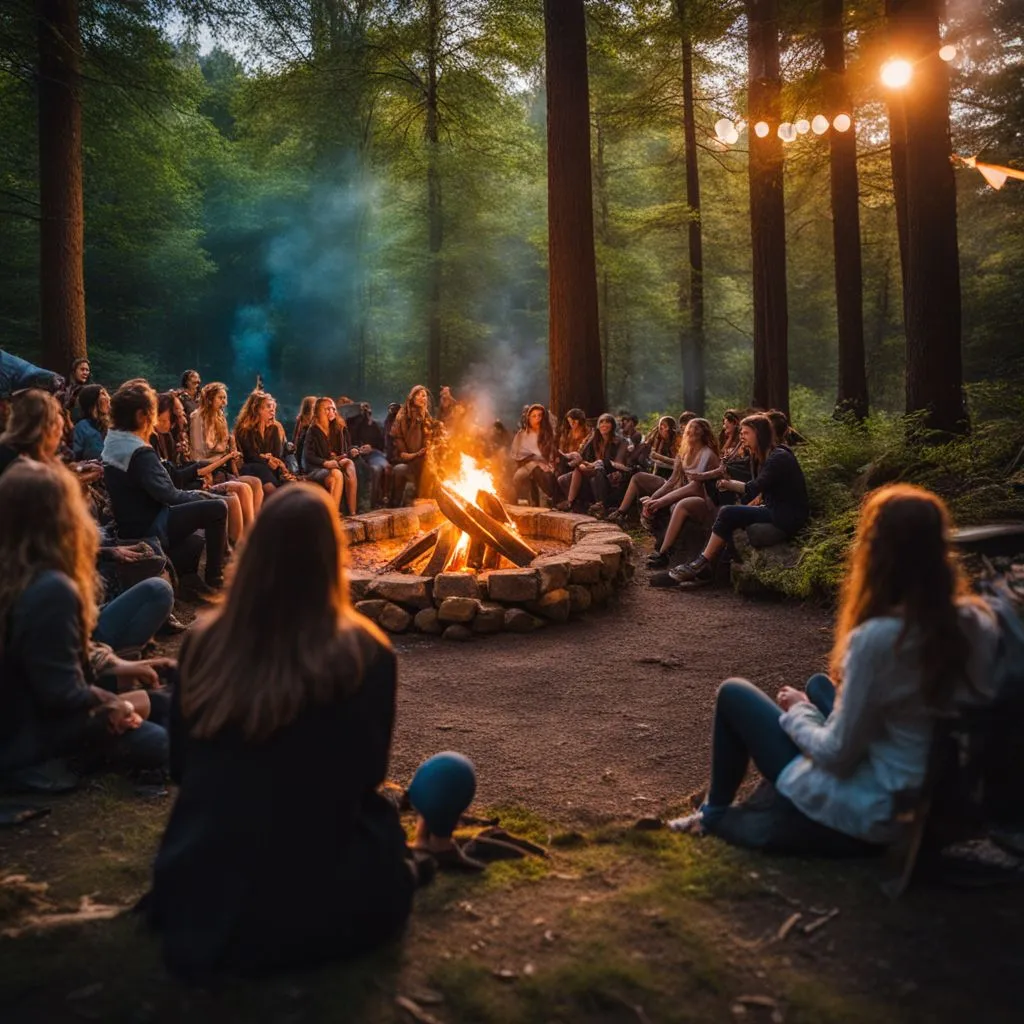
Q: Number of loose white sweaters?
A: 1